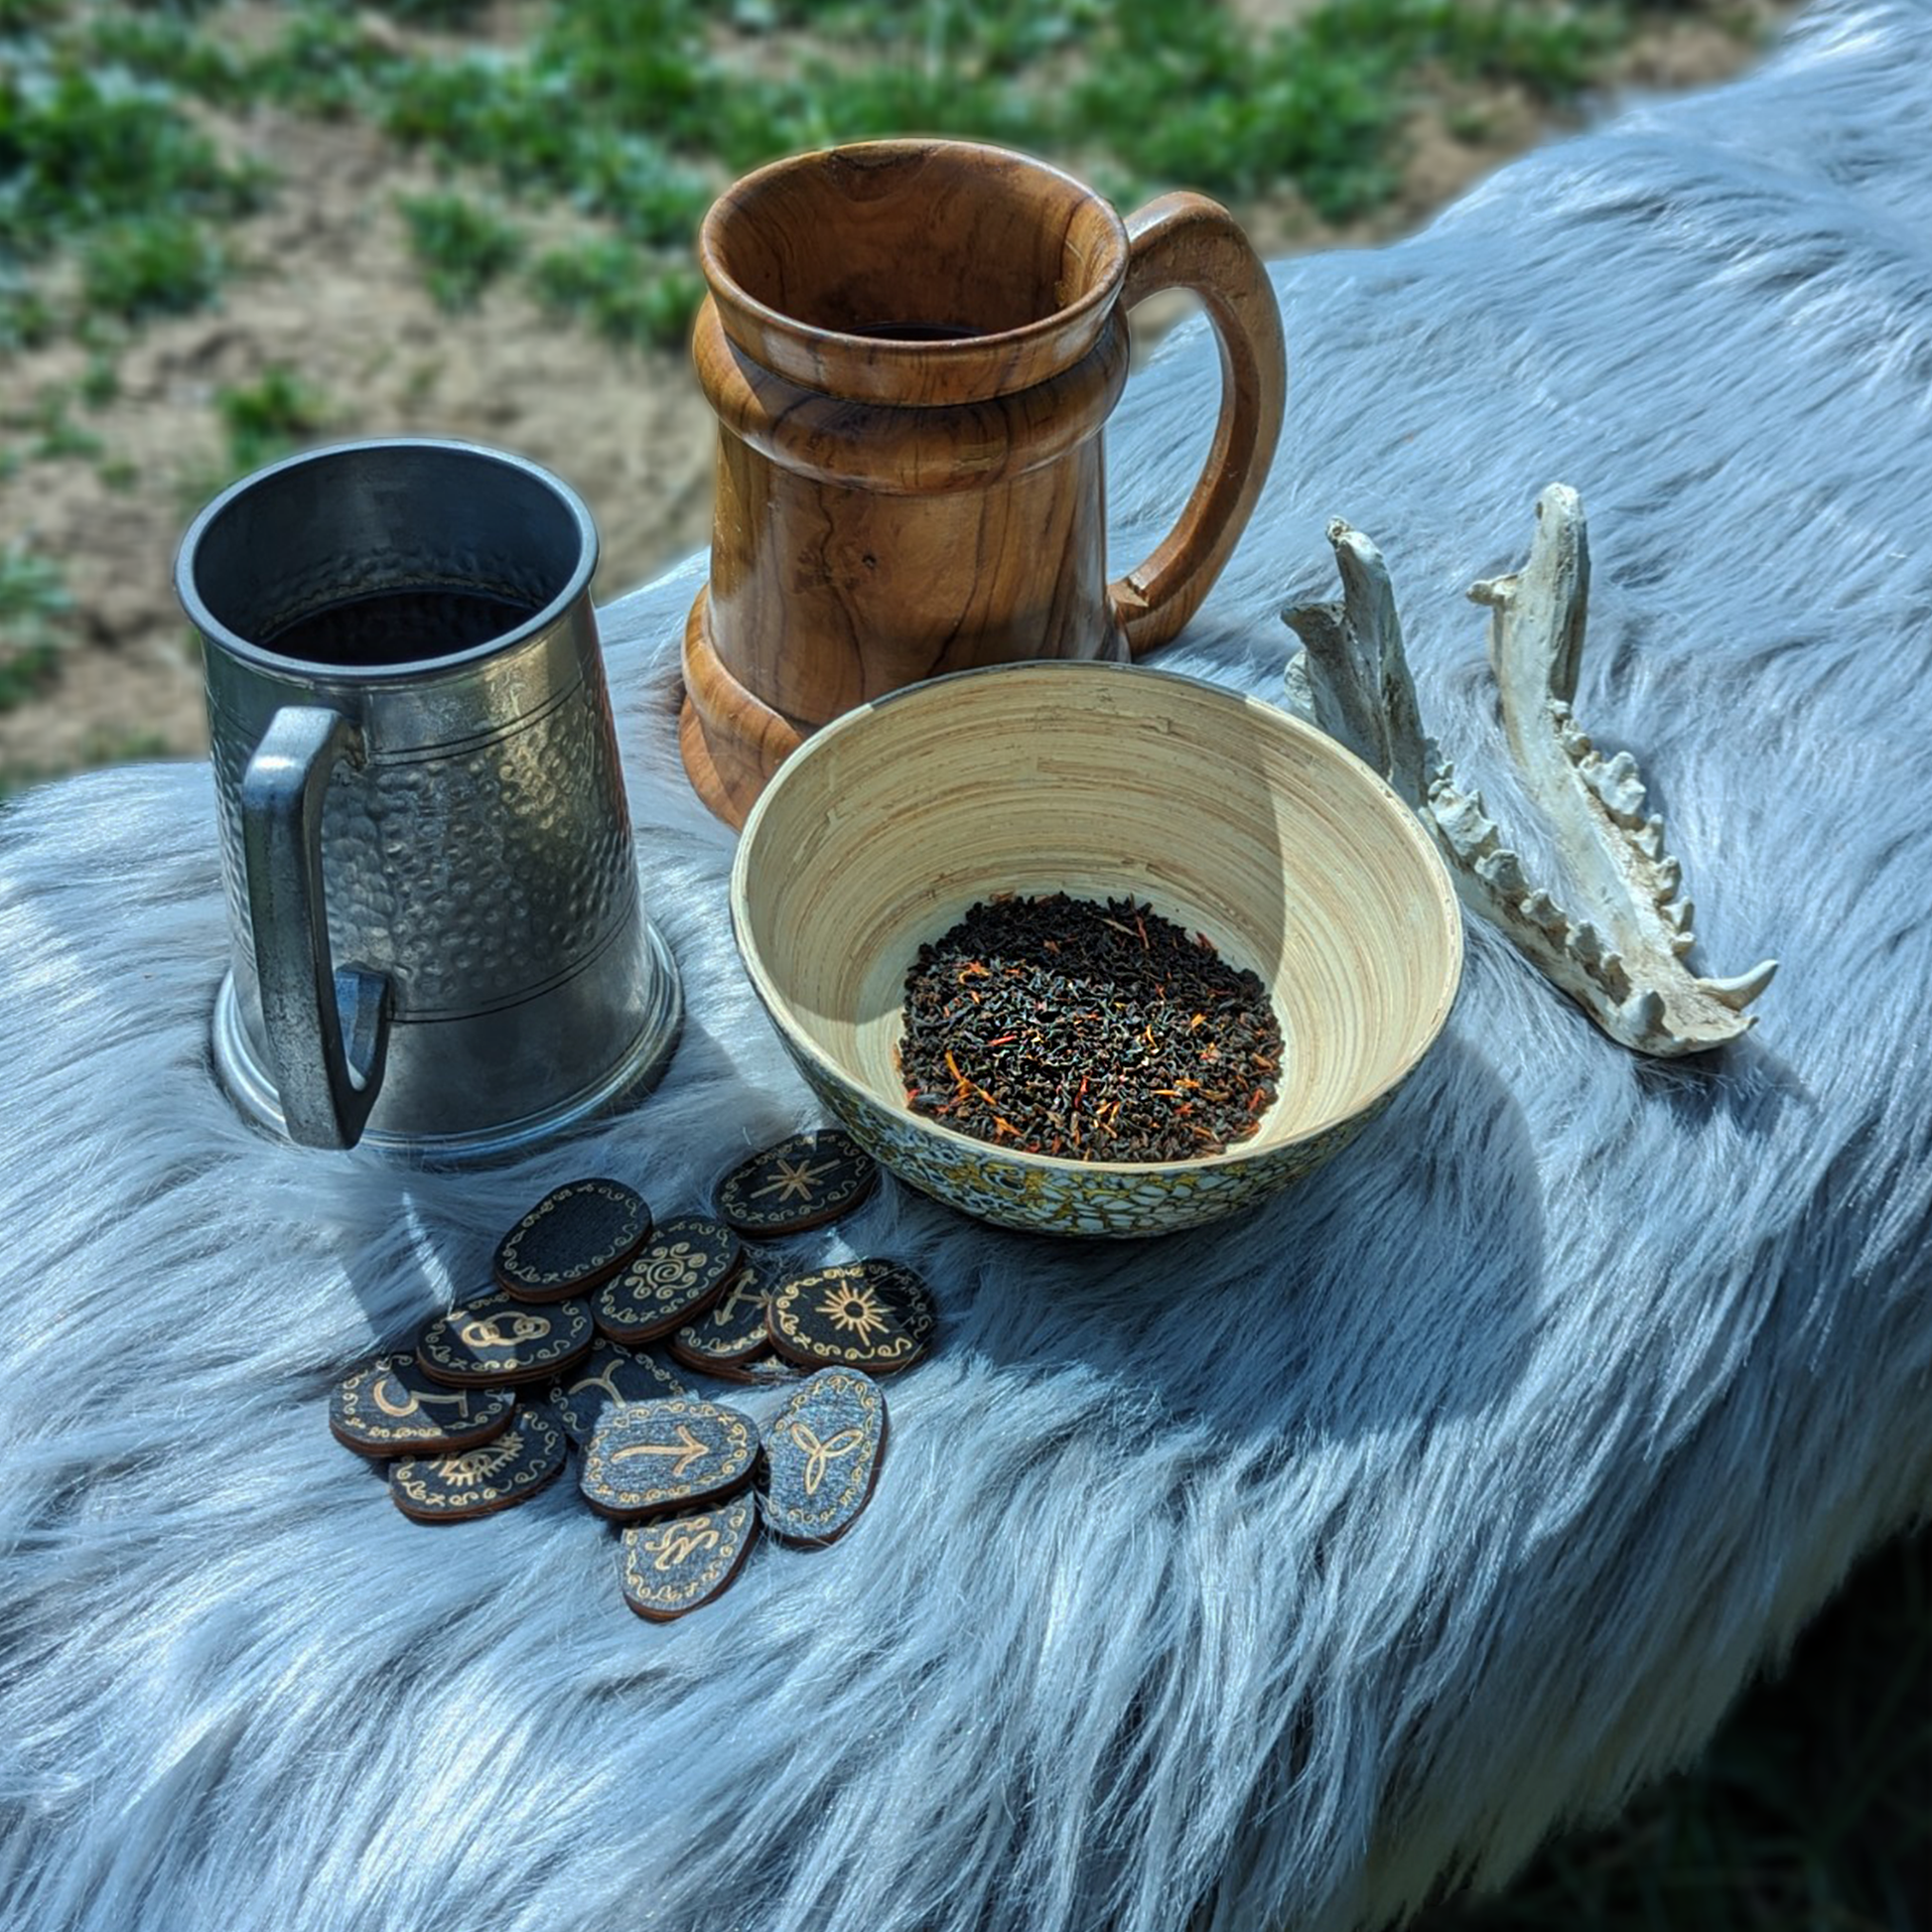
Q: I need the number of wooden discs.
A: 12